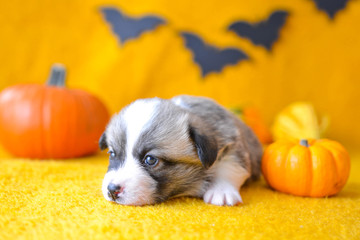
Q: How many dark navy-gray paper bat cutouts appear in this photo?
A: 4